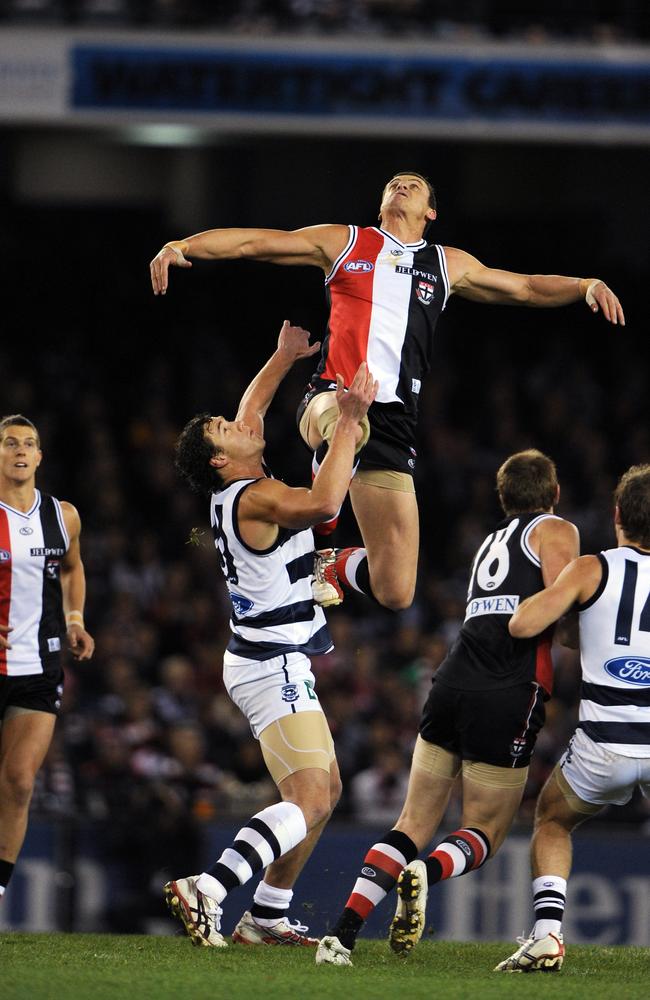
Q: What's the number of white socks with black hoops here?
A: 3